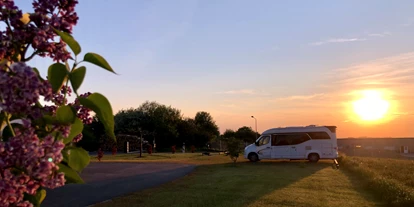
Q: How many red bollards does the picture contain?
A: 5